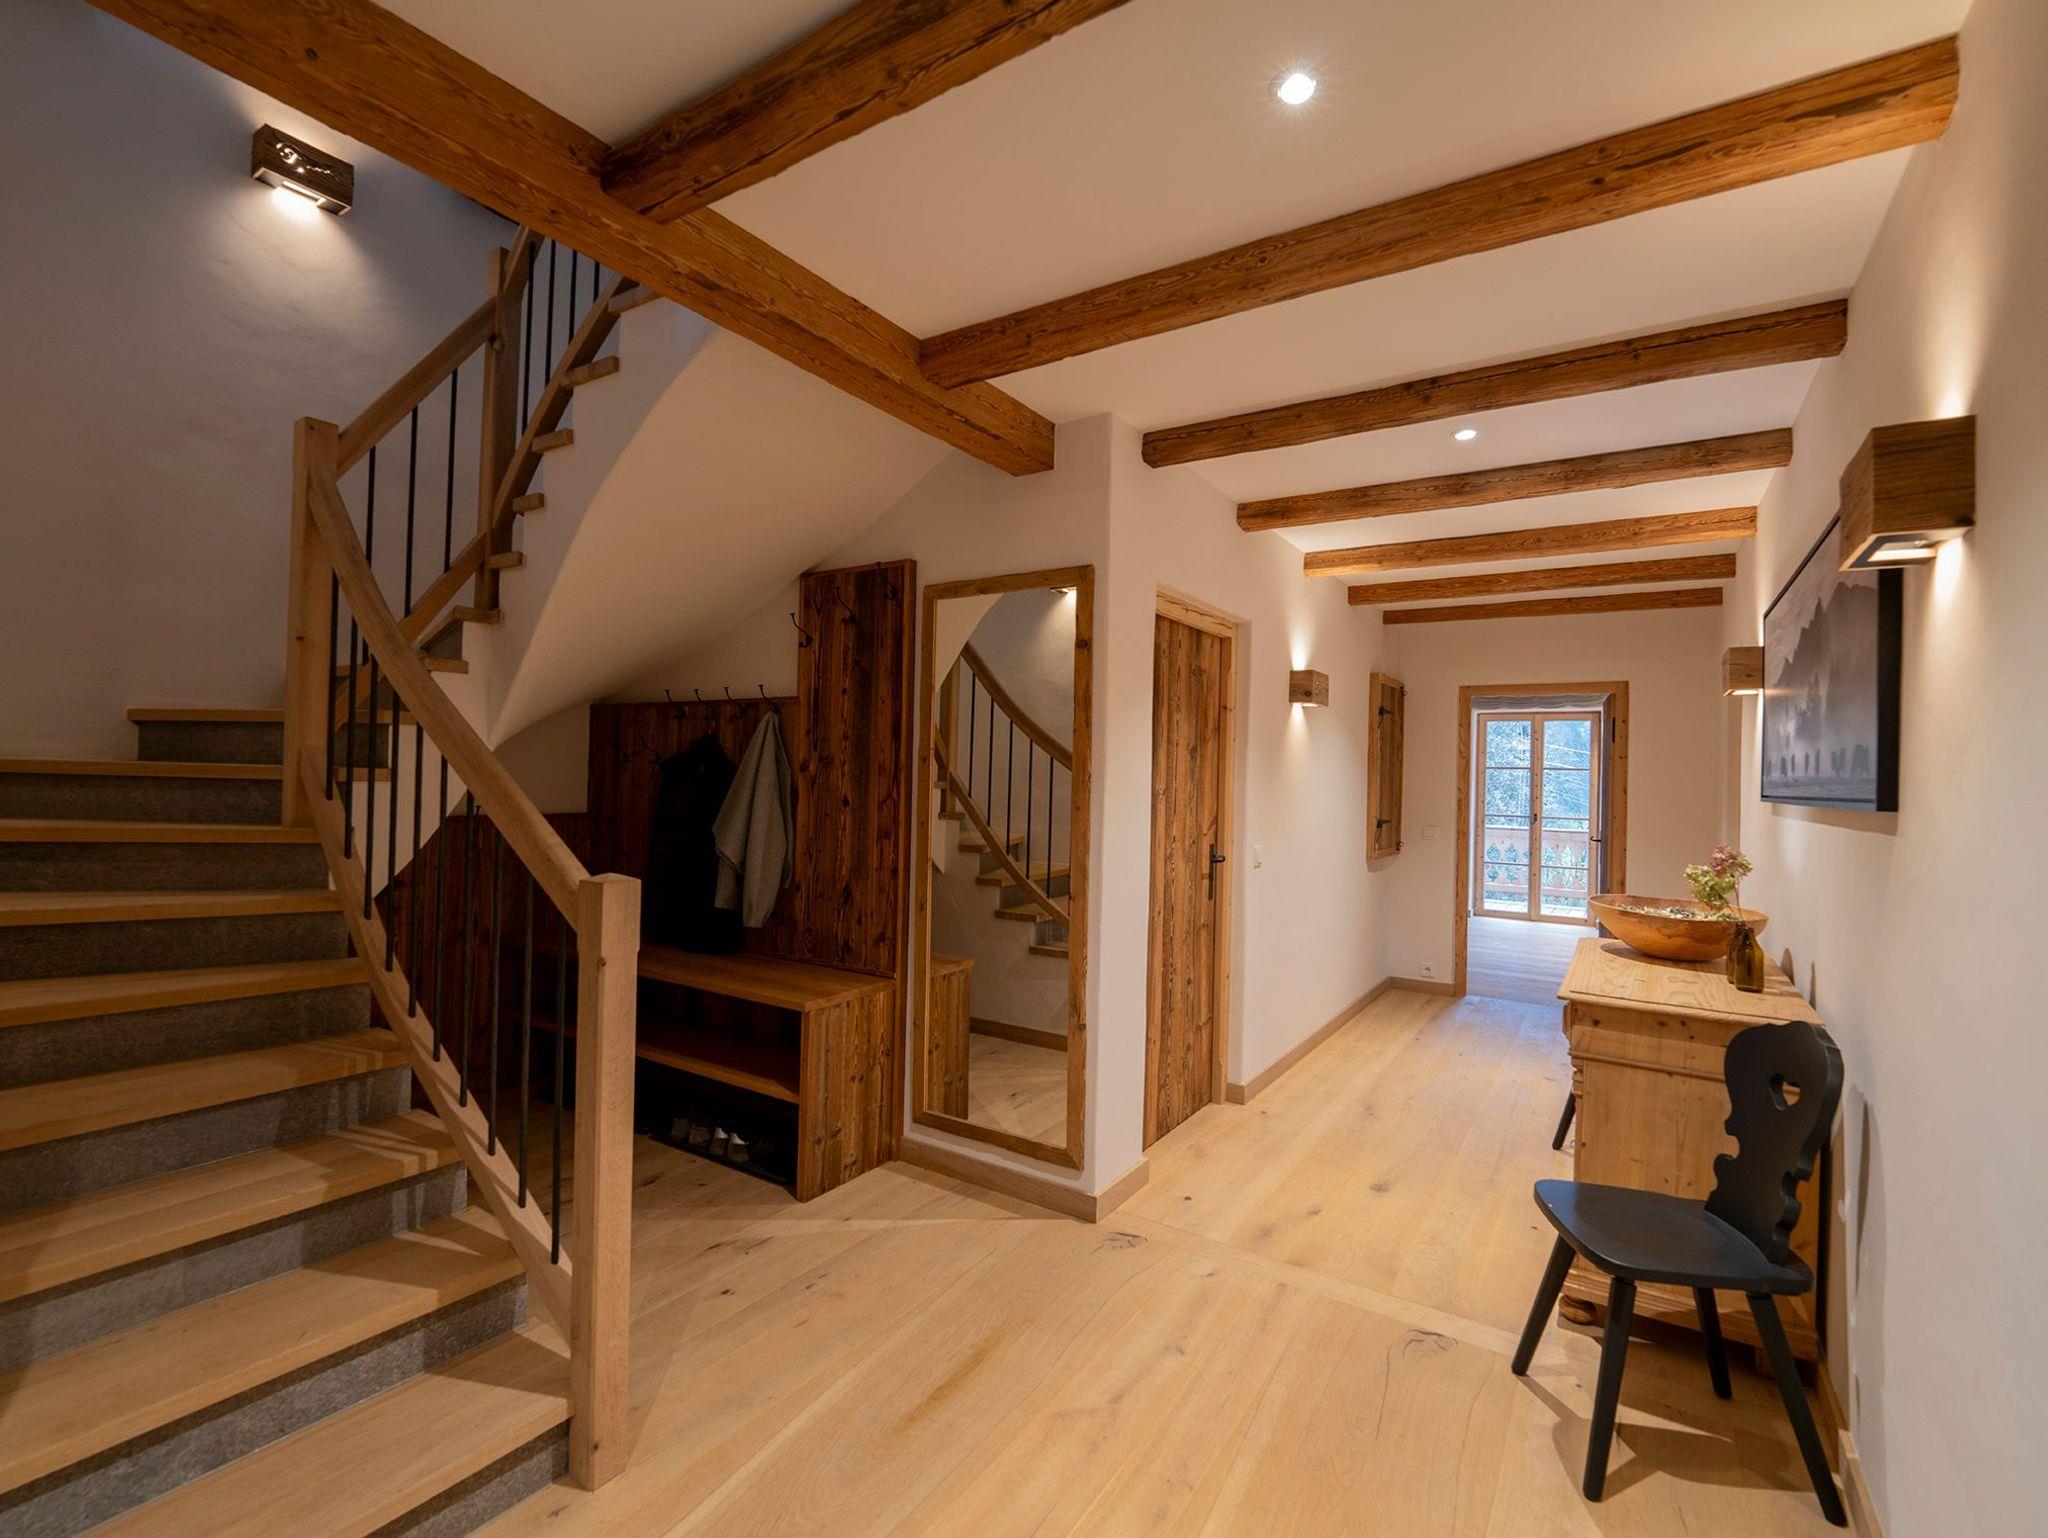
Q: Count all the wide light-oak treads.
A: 9